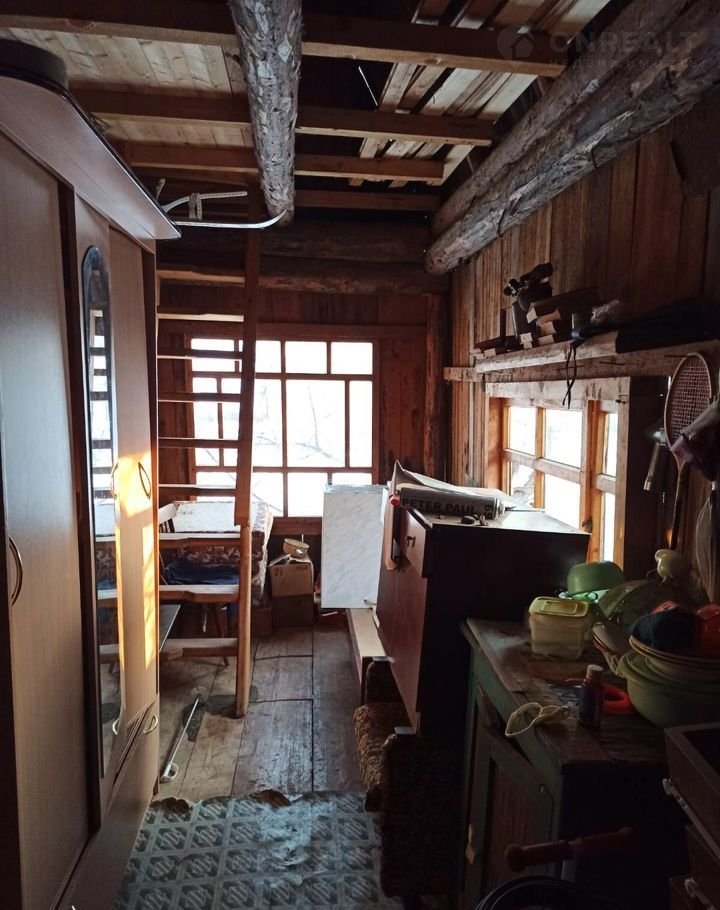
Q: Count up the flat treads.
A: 9